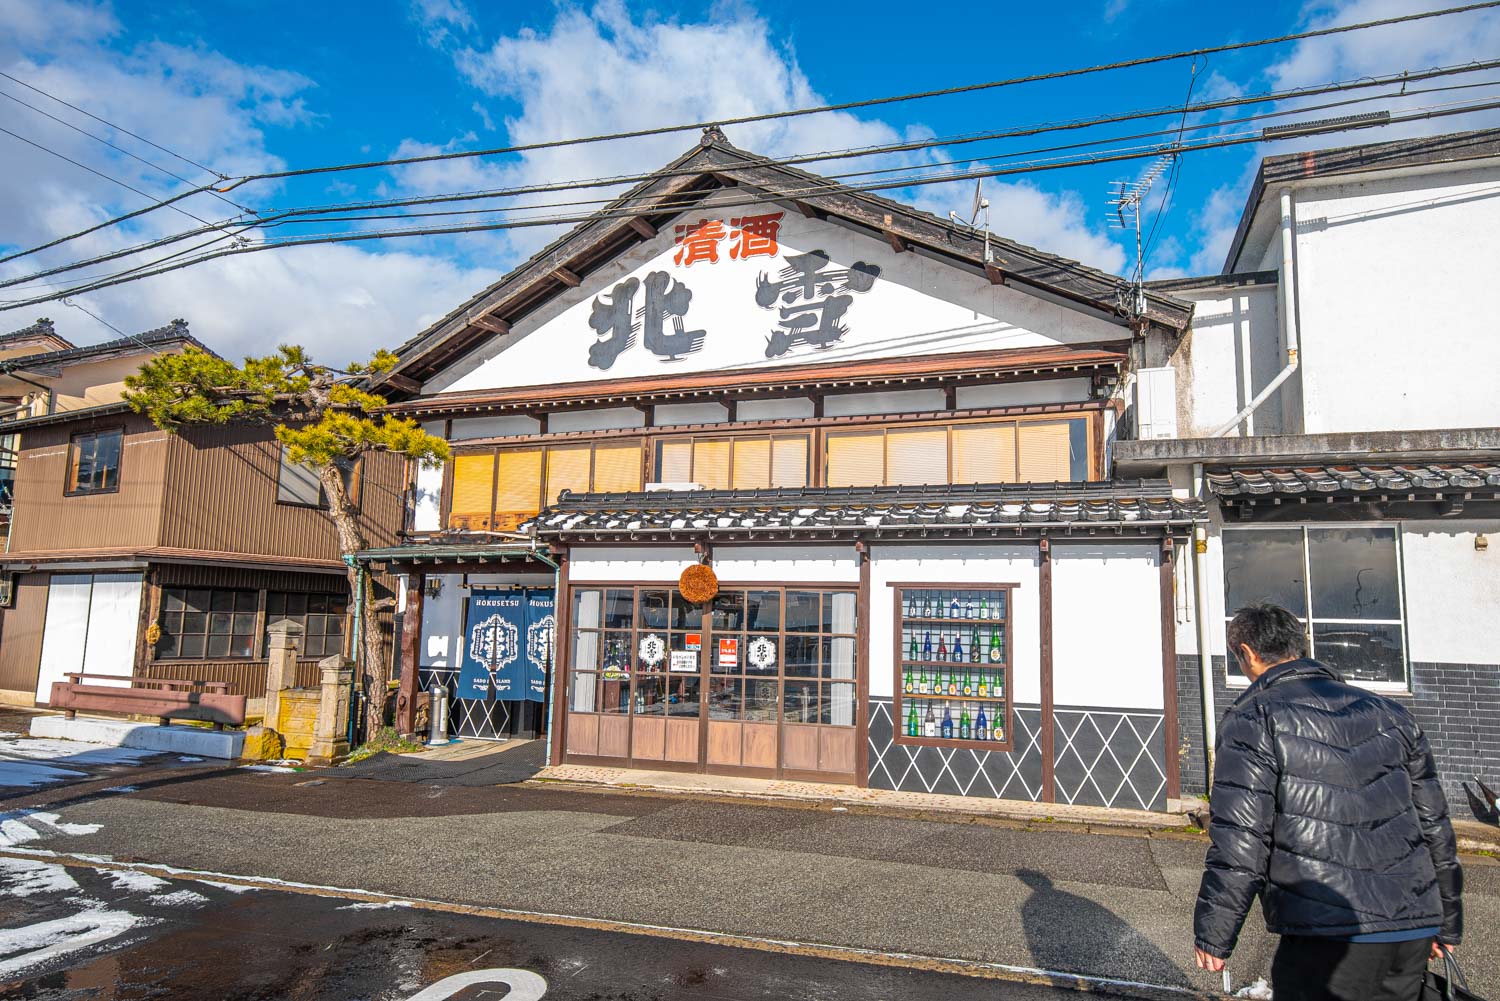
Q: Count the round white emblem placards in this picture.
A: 2